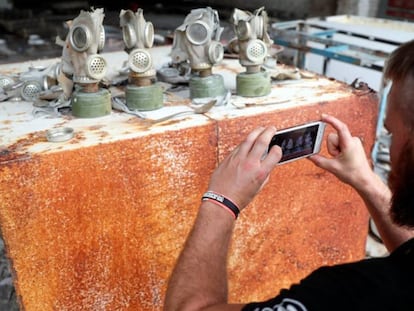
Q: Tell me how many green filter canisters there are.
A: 4